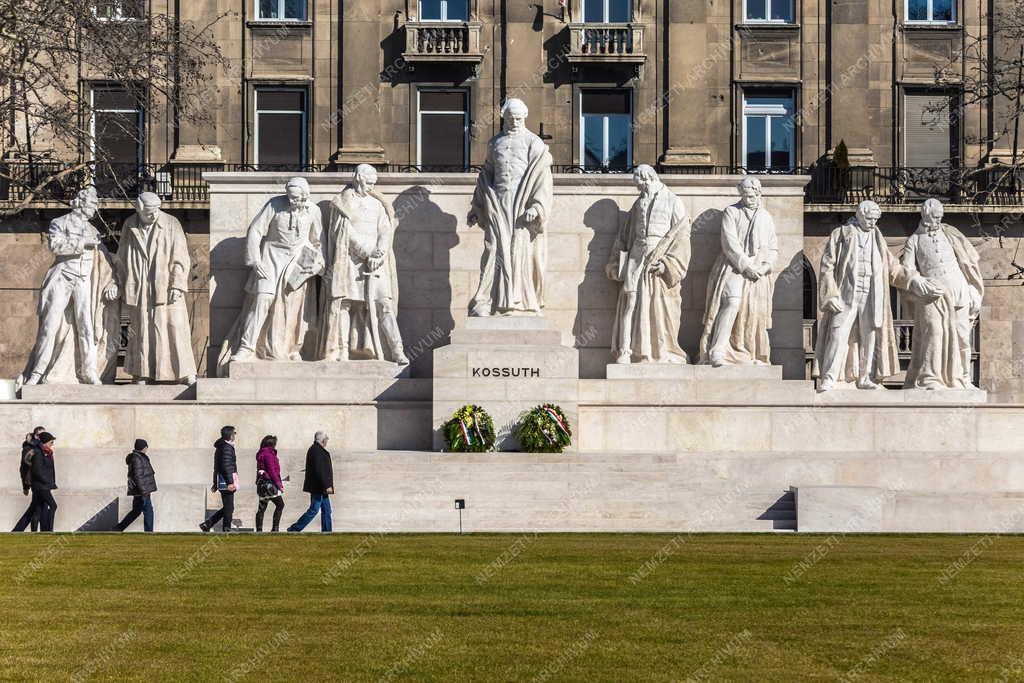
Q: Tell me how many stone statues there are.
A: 9